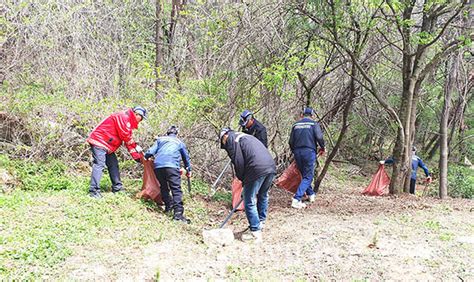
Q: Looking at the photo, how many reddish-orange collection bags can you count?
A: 4